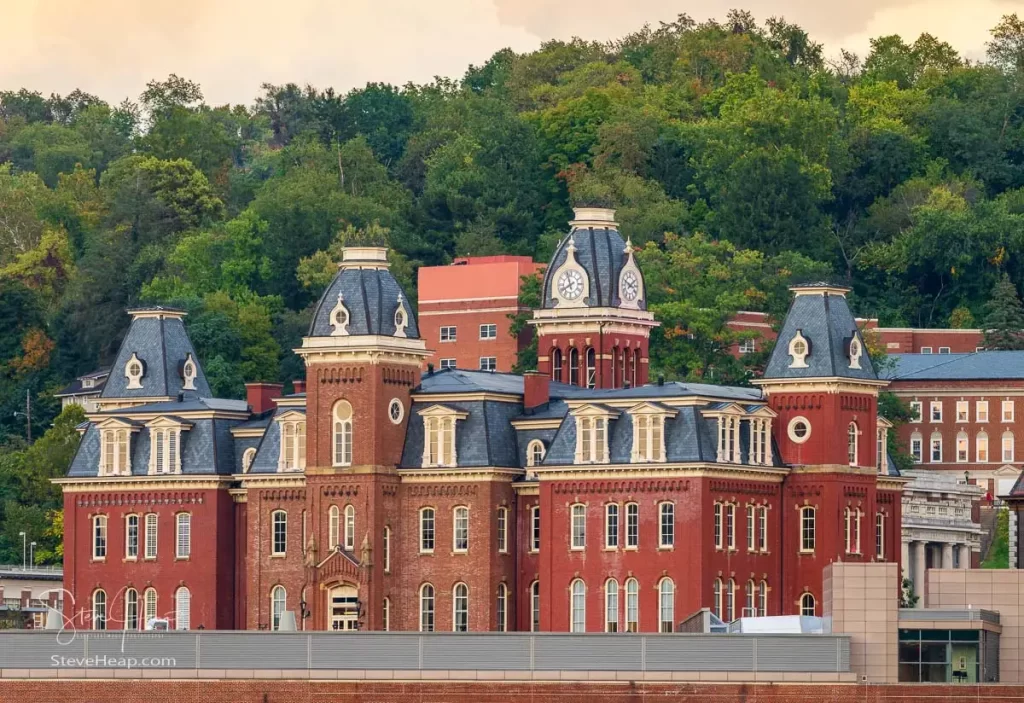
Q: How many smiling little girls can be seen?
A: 0